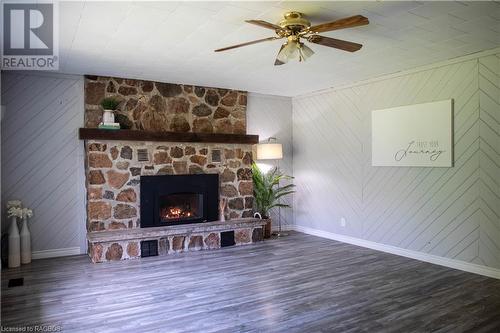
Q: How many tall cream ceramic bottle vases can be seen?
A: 2